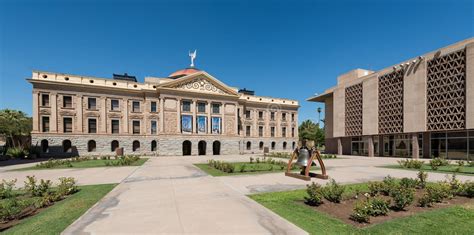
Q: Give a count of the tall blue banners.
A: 3